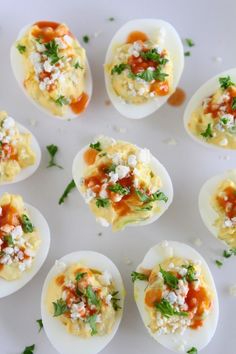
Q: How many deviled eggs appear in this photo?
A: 9